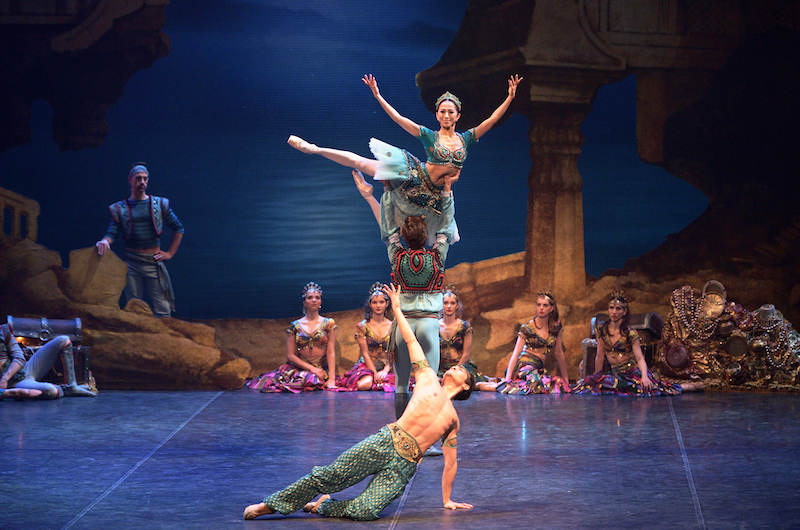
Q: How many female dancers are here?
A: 6